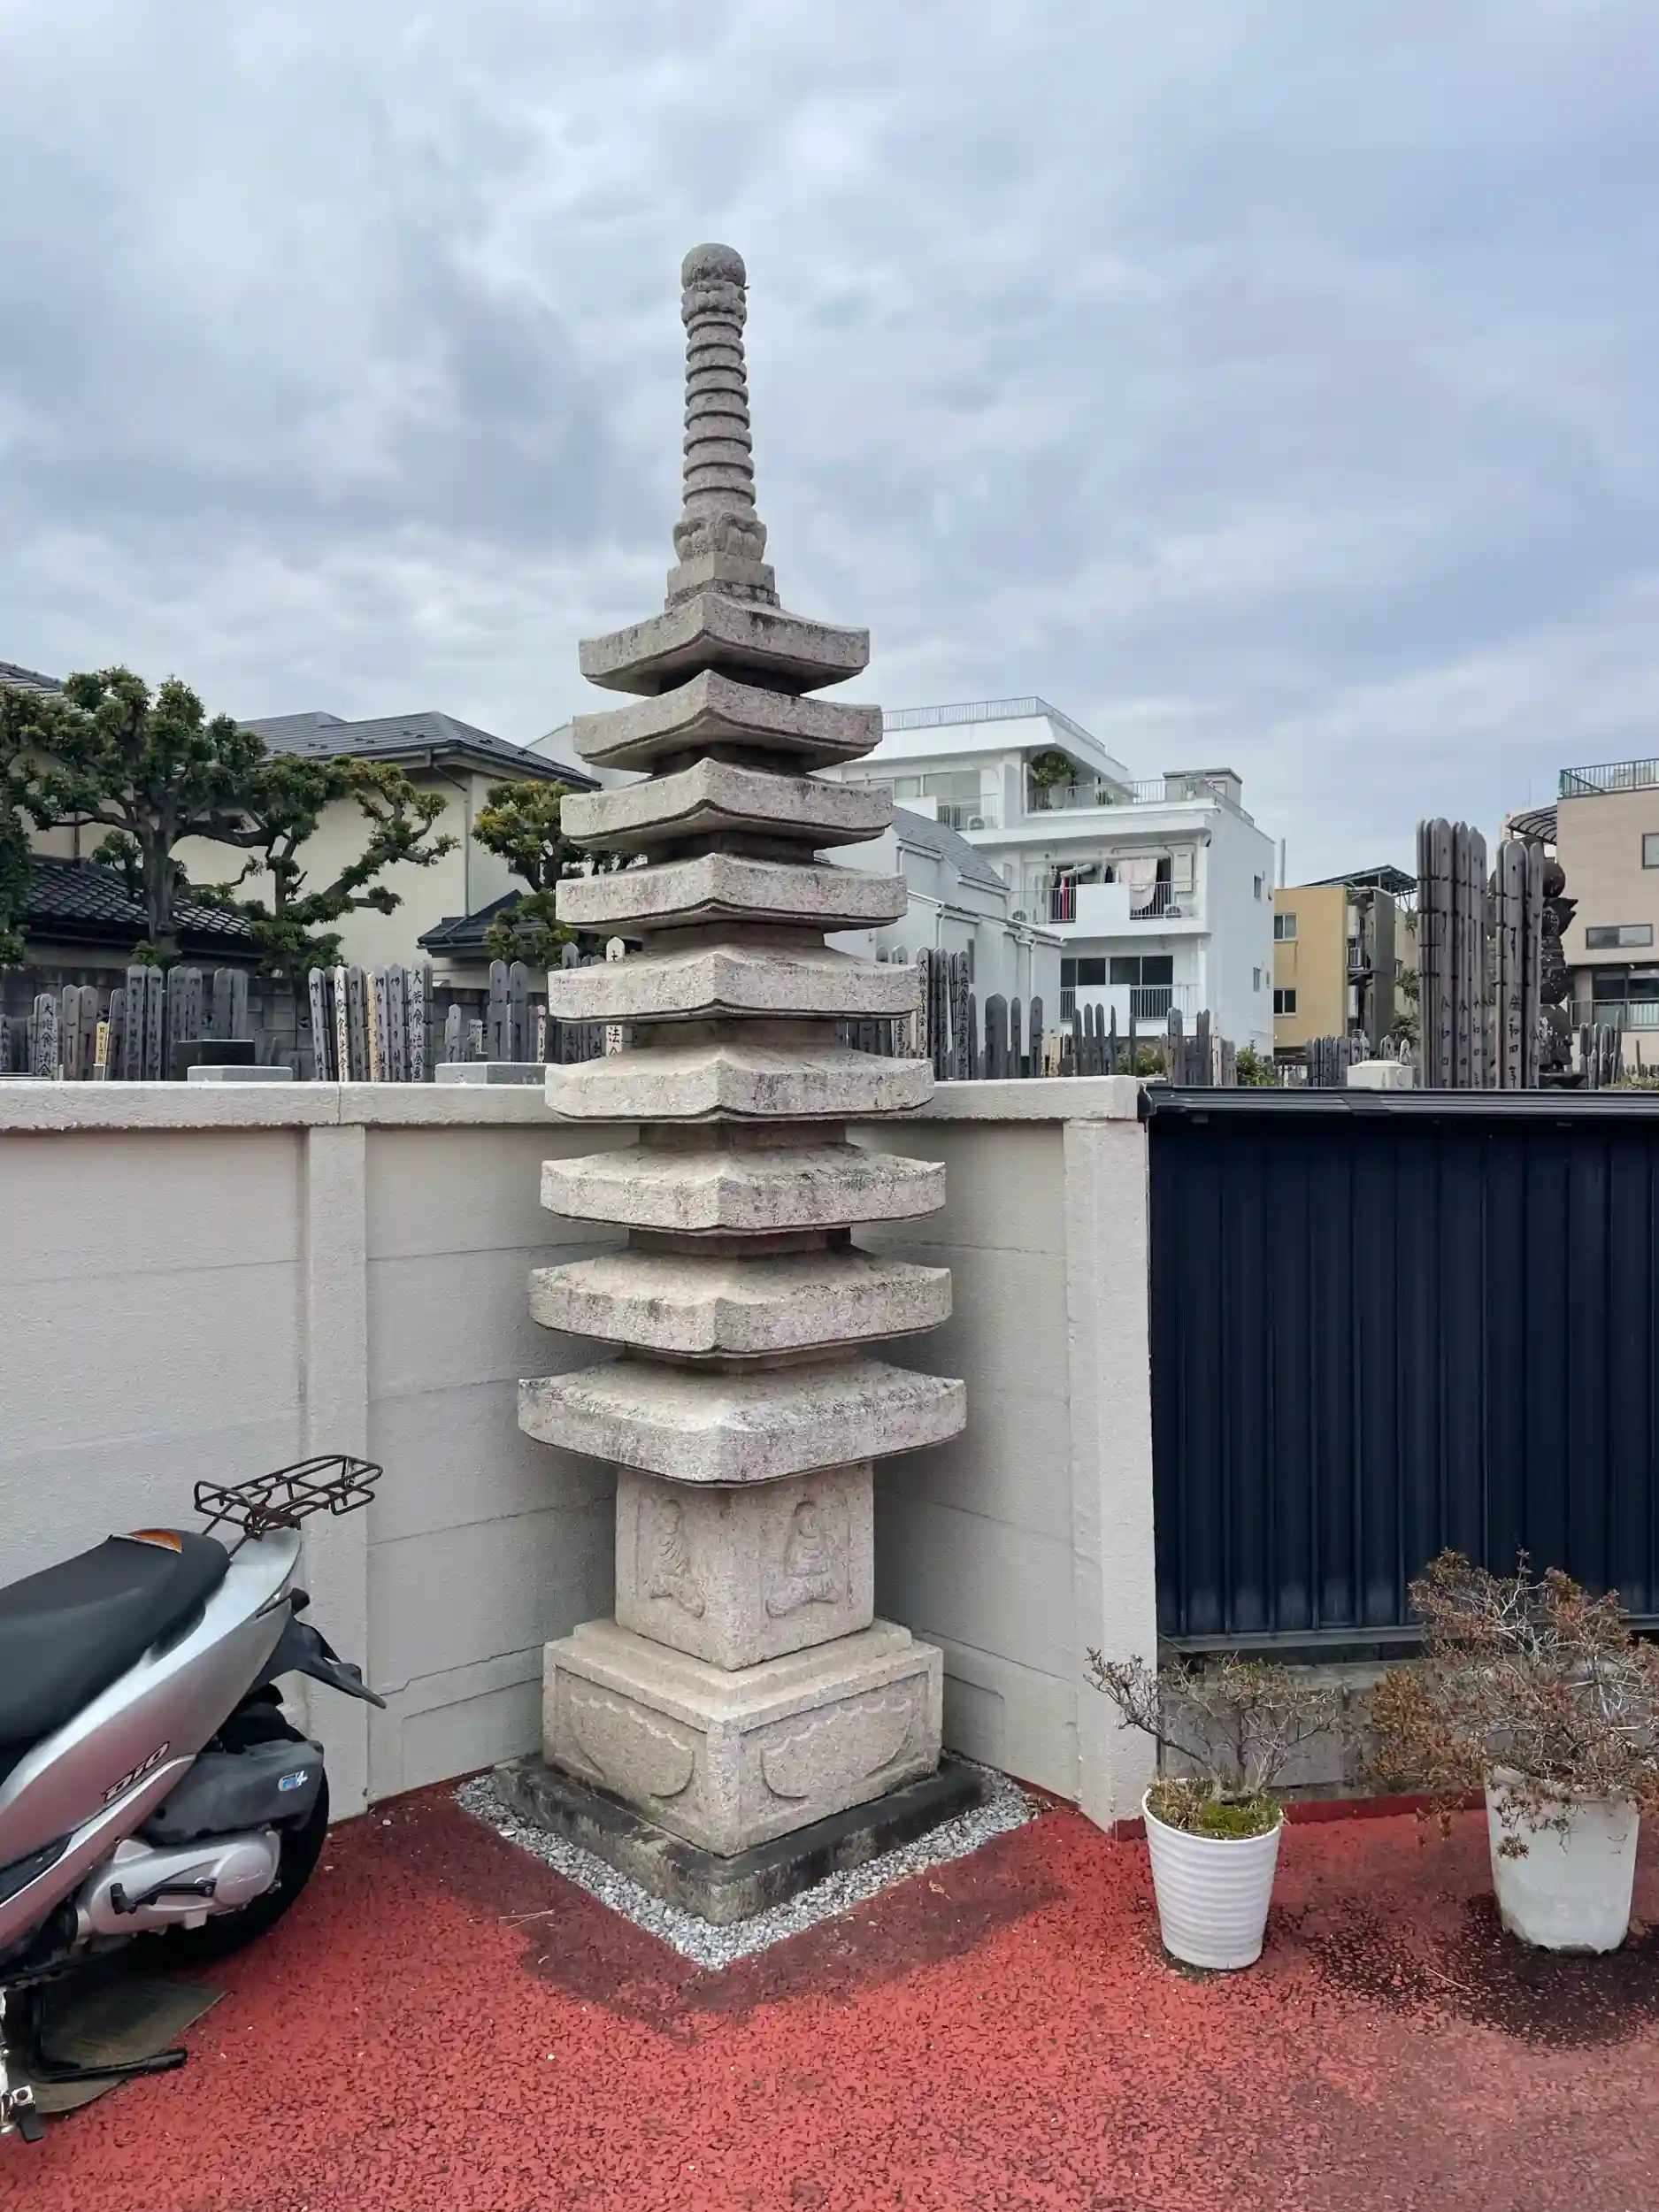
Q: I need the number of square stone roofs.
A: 9